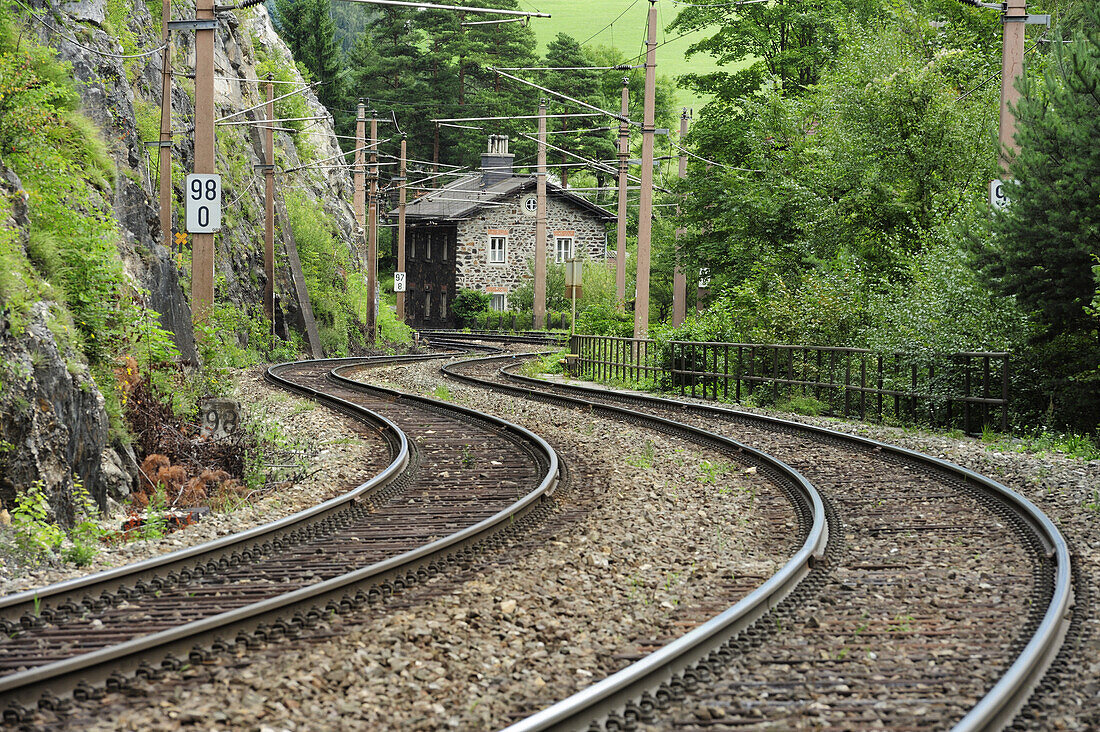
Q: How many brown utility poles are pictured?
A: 11